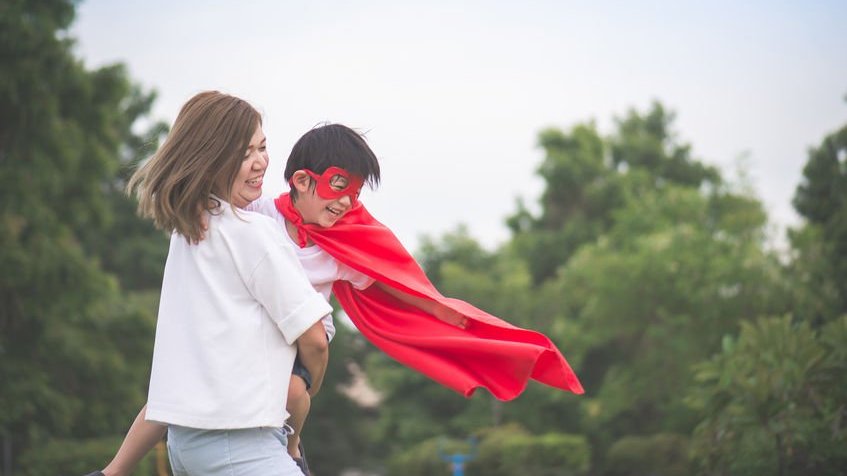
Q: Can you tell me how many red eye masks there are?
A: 1